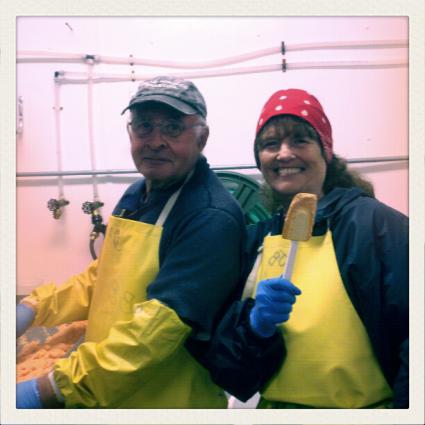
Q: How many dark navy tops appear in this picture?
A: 2